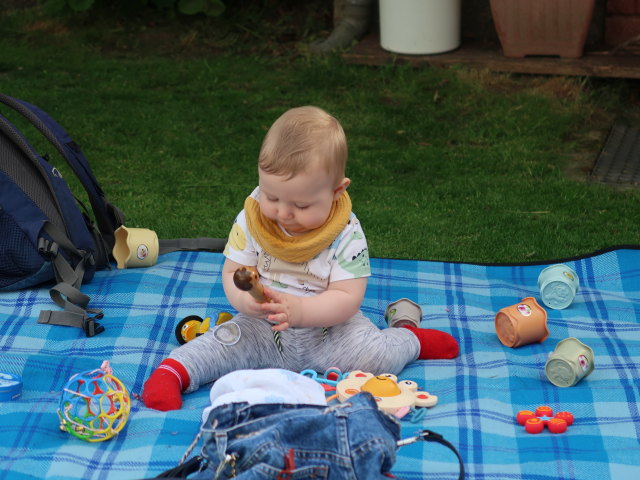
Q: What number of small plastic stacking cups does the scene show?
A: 5